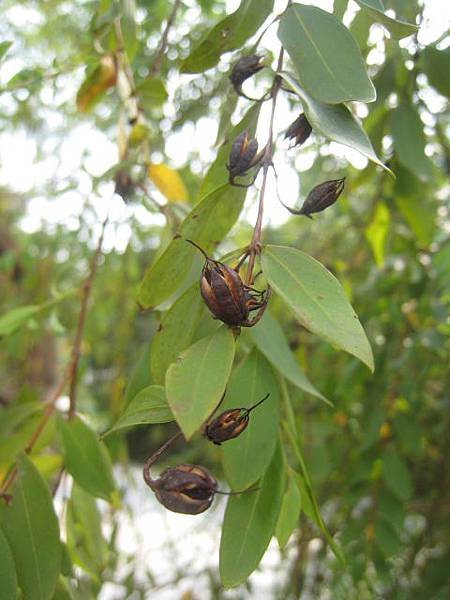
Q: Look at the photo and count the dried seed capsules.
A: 7